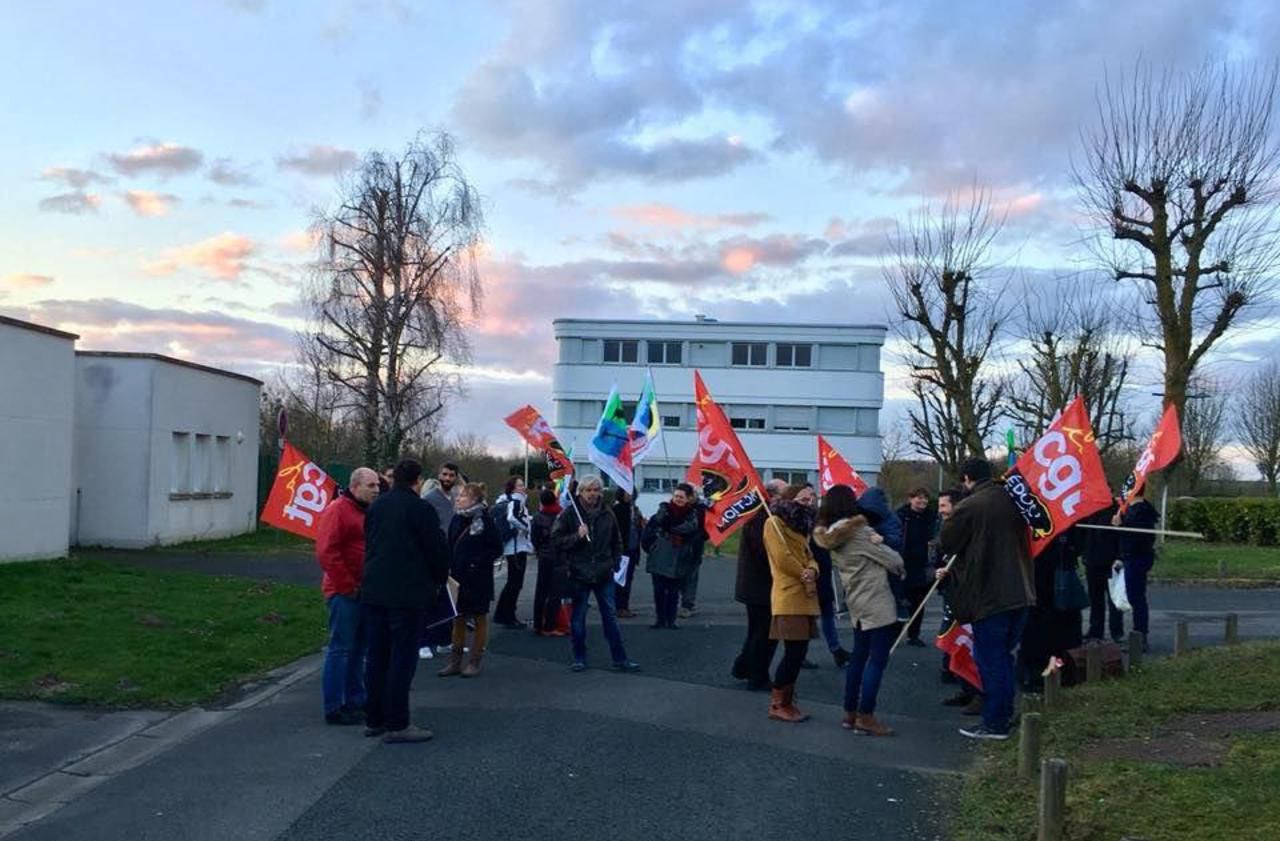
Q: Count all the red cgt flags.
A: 7